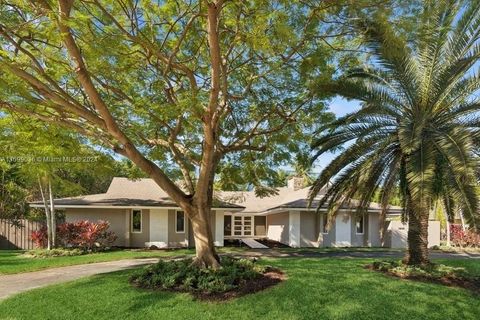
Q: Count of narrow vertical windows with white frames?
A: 4